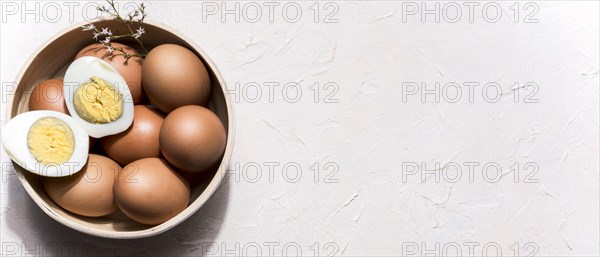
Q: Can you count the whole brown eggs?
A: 7